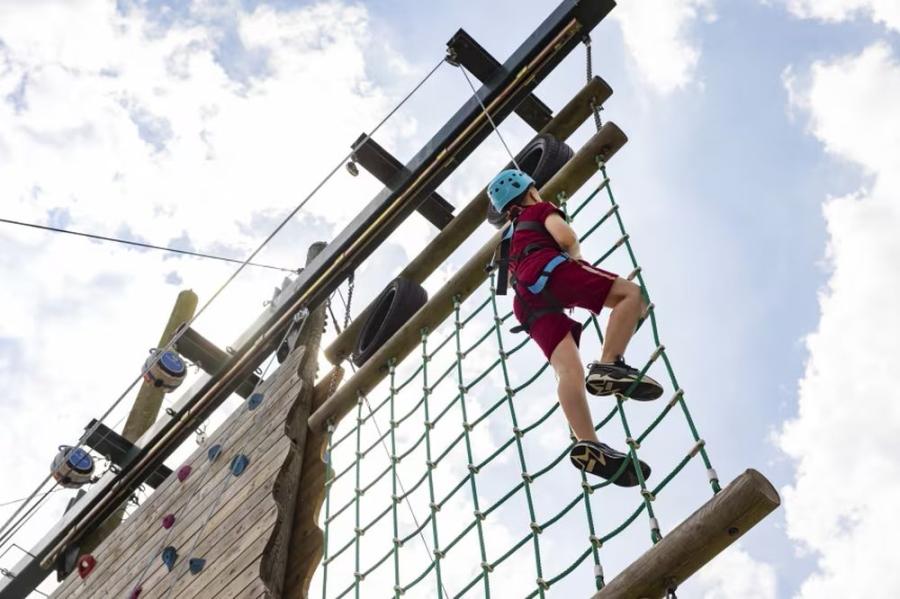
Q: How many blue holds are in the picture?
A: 5